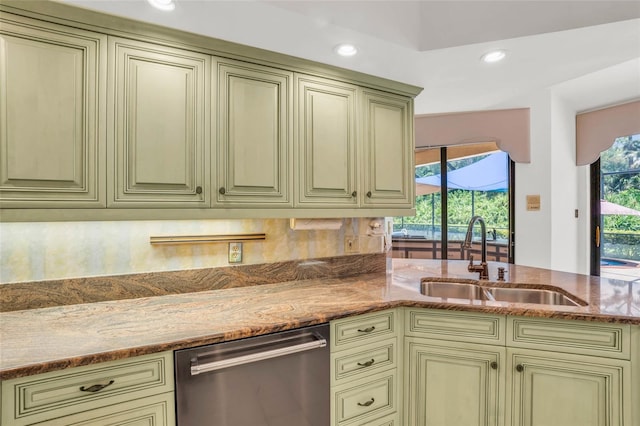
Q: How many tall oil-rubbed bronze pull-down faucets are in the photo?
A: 1